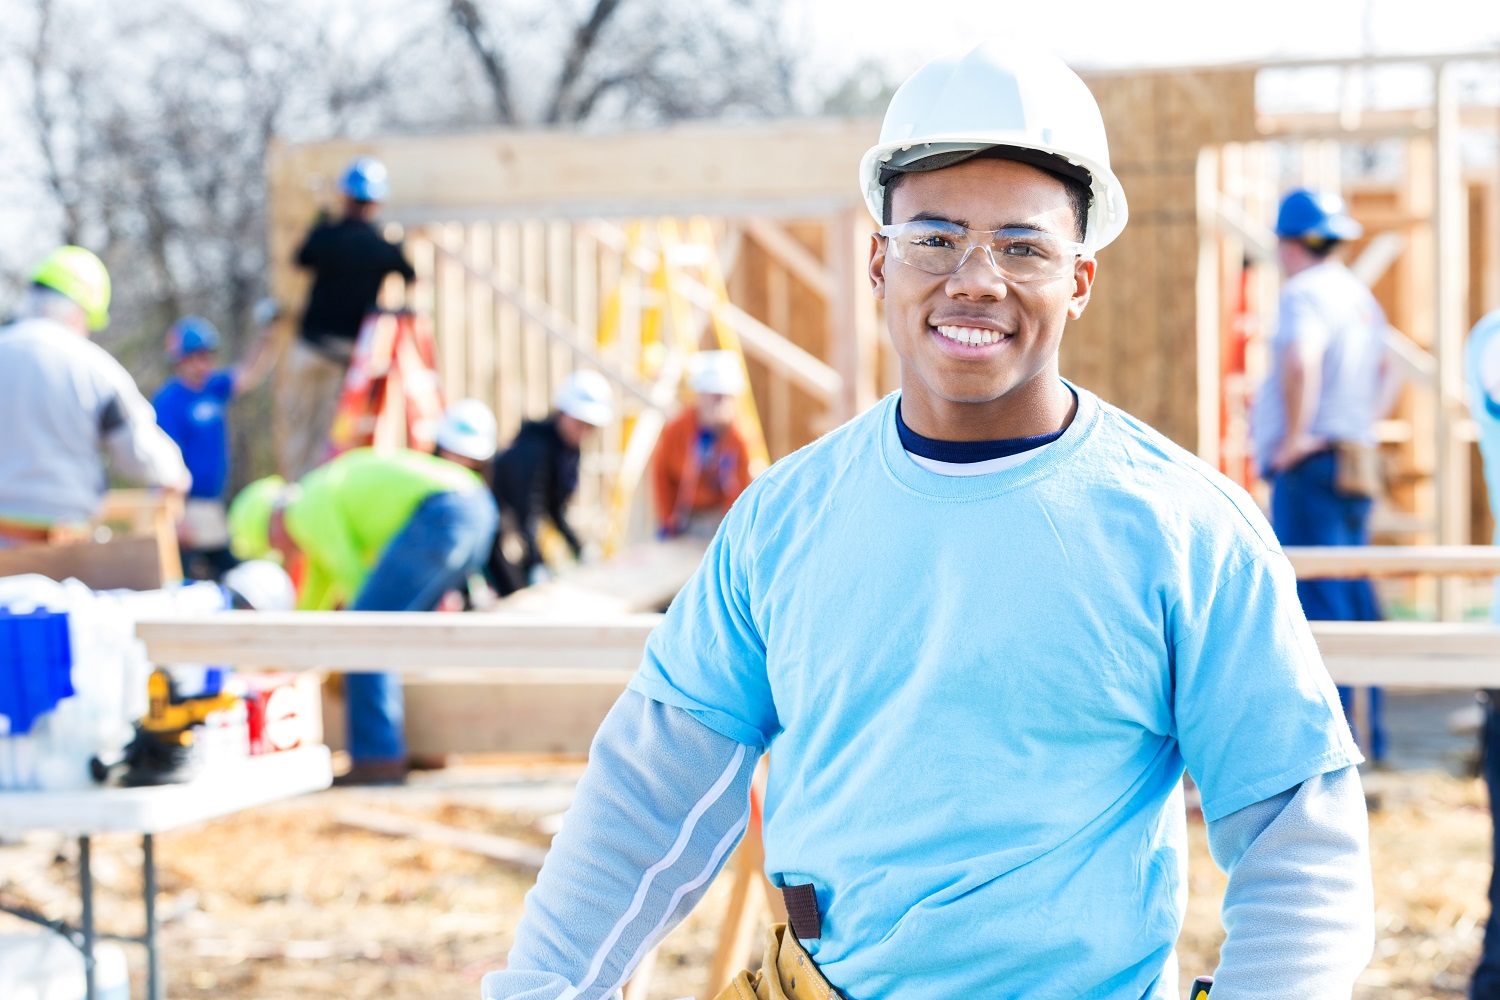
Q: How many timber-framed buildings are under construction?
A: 1